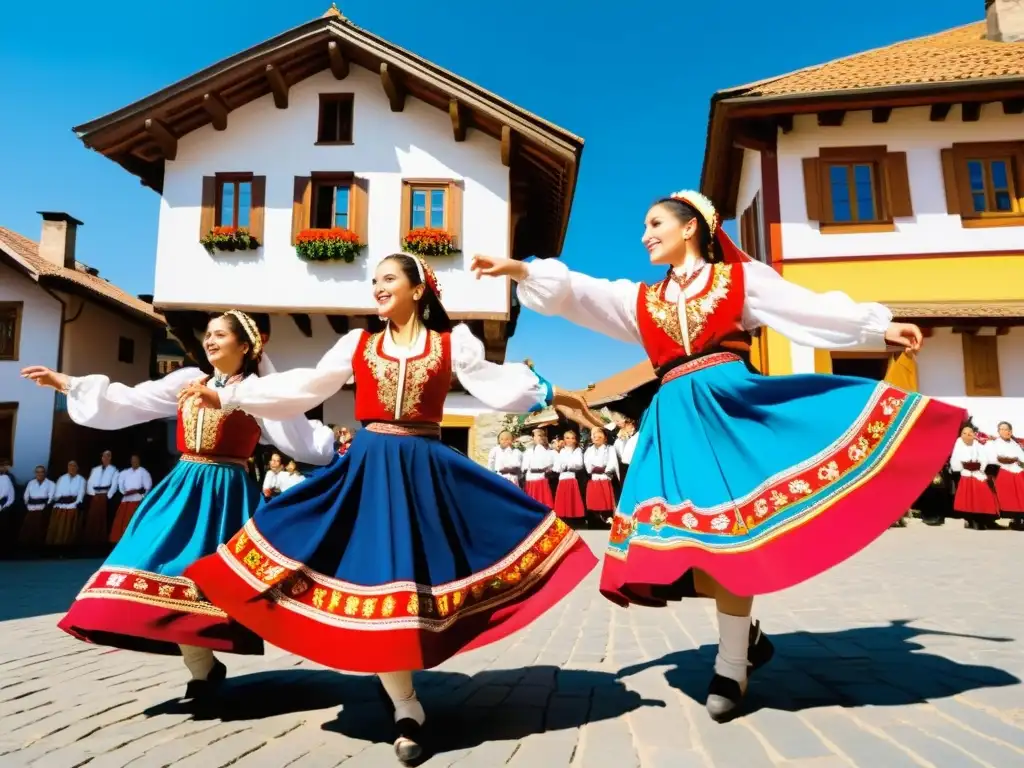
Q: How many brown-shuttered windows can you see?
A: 5